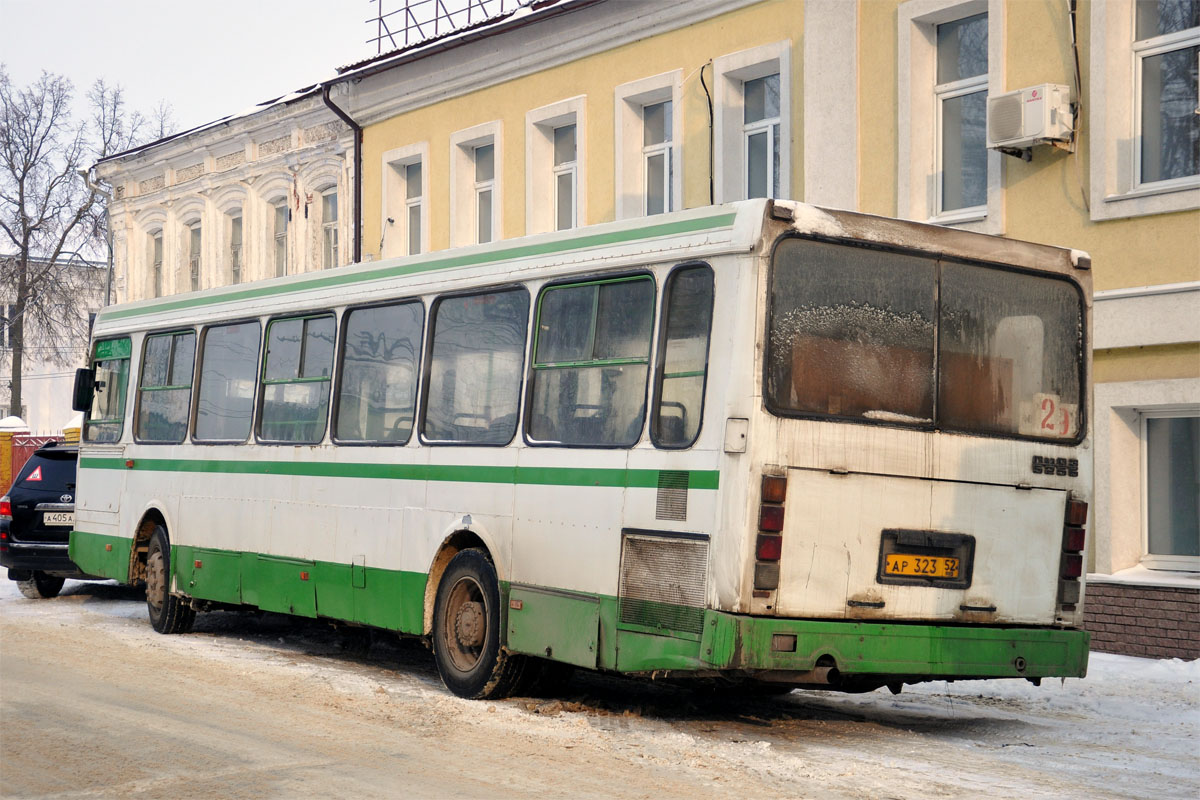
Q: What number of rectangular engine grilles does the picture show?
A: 2